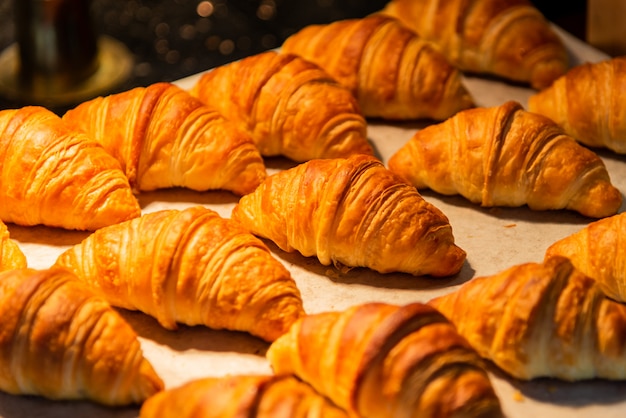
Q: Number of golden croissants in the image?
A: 15